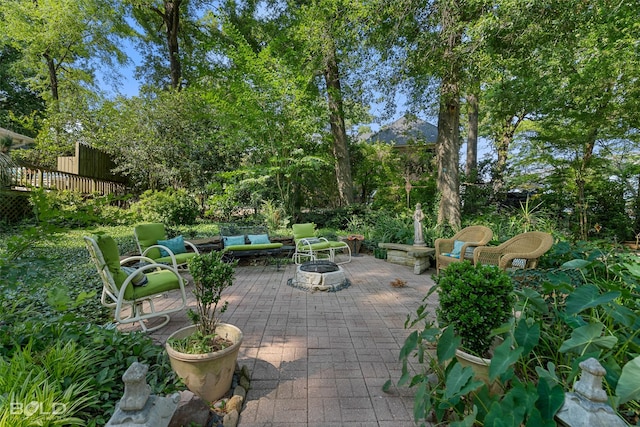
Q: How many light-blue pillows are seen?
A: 4